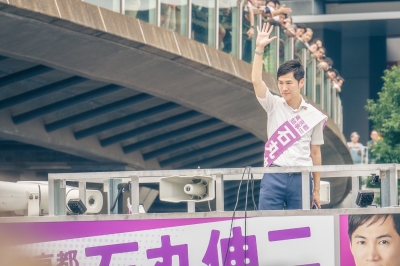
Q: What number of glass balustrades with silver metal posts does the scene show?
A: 1